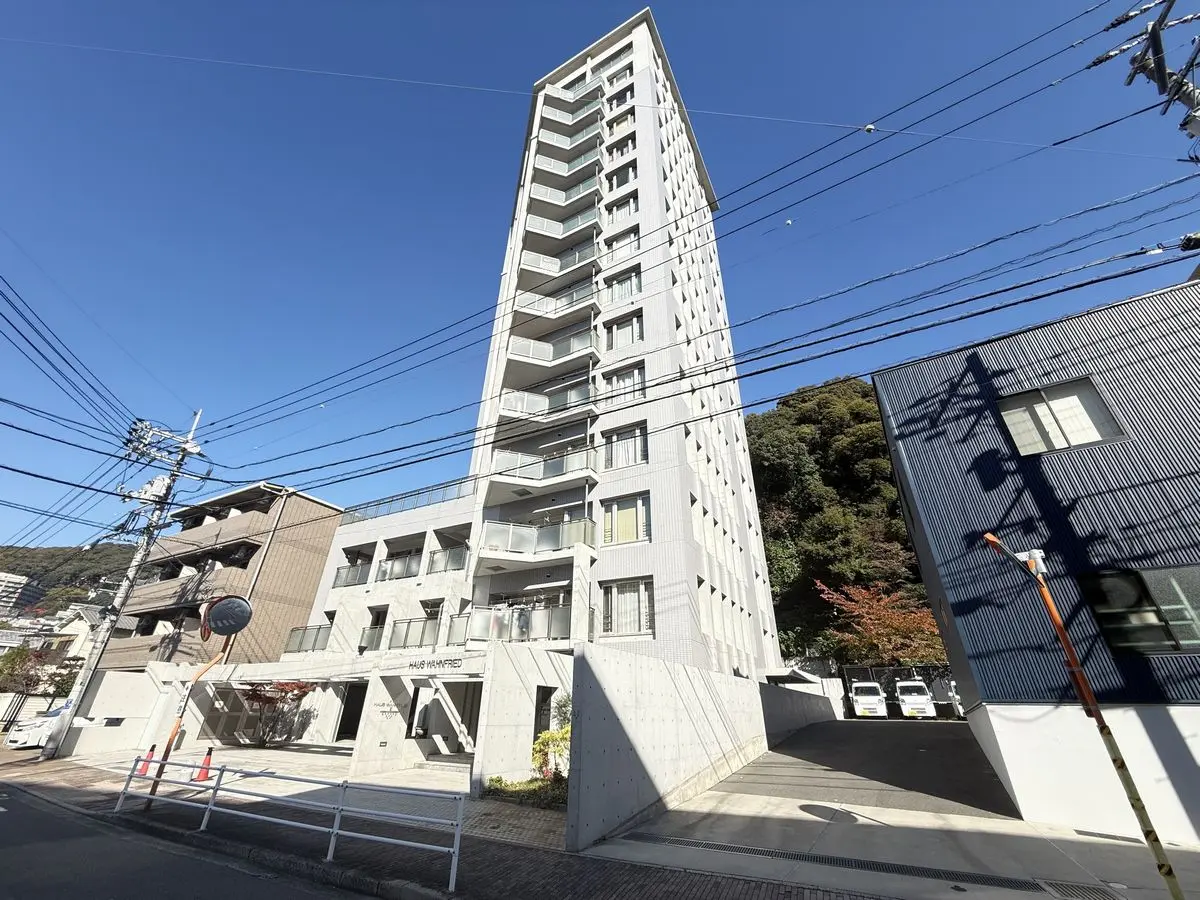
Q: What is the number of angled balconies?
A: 13